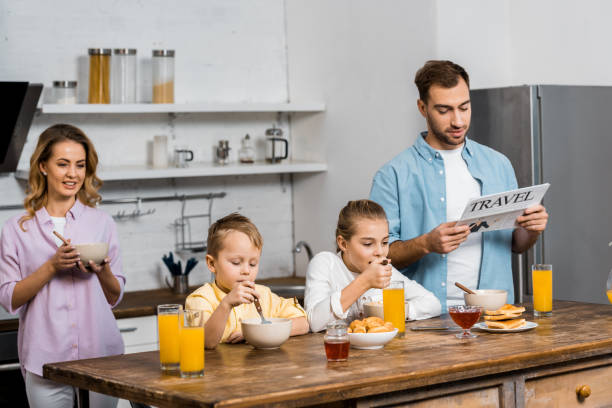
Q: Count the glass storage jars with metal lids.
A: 4